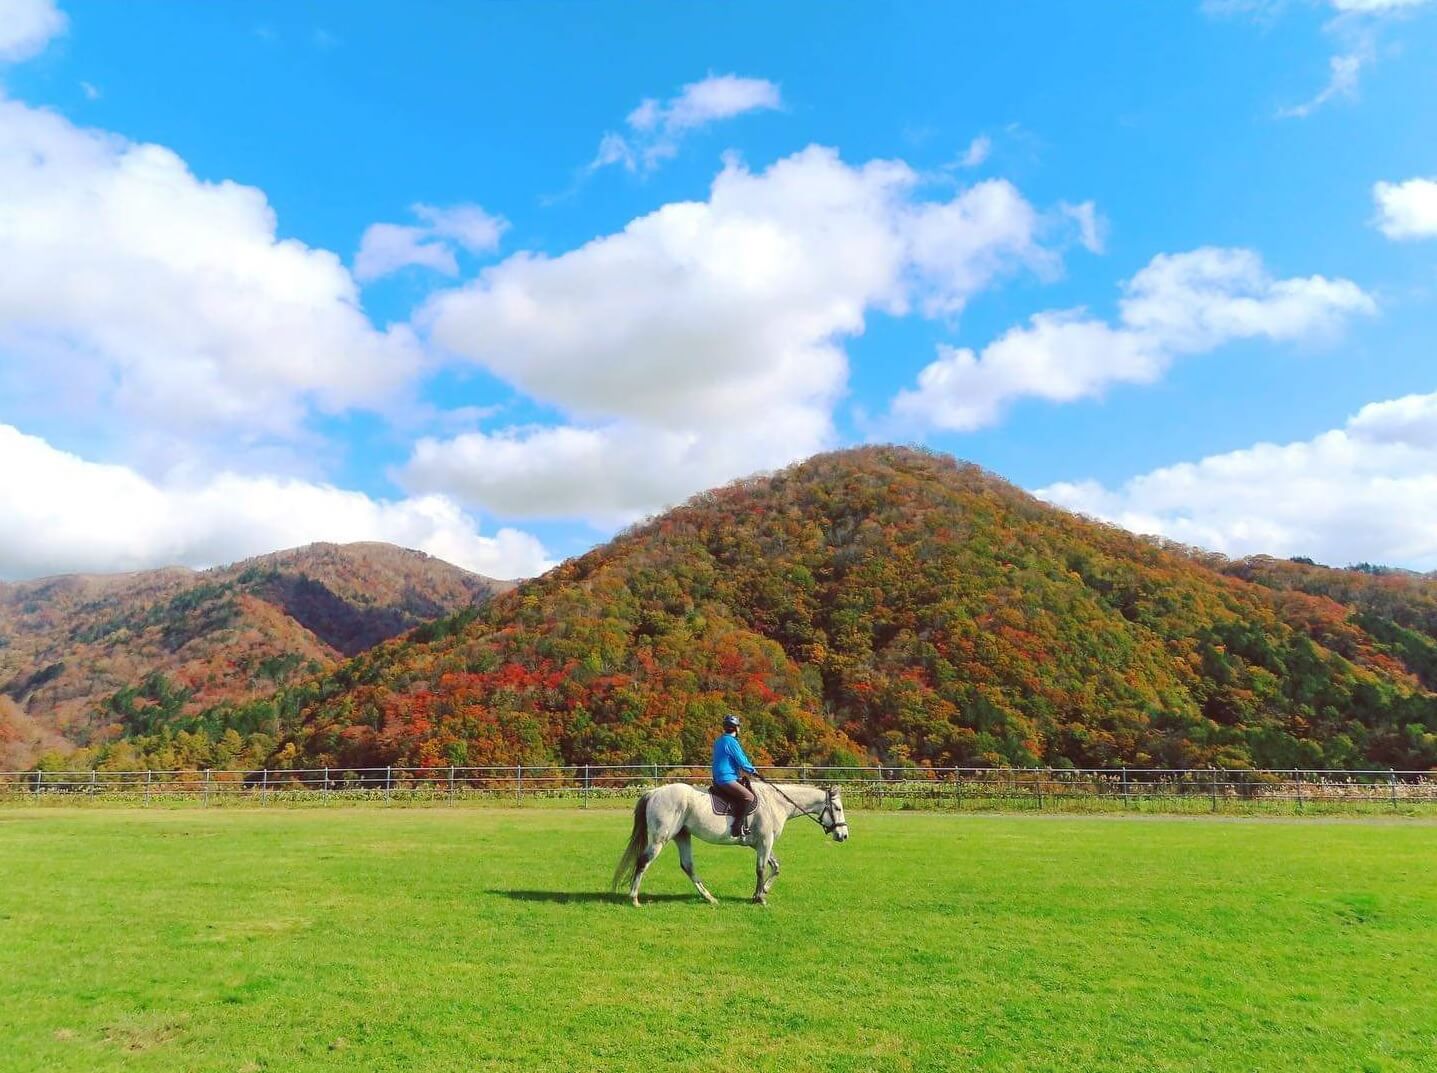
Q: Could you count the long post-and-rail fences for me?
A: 1